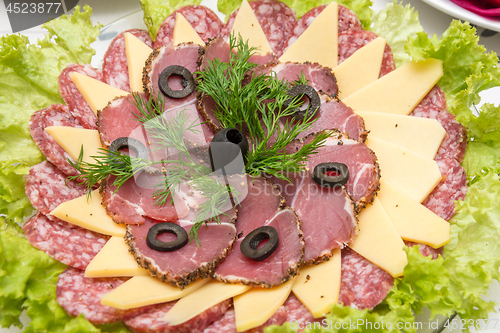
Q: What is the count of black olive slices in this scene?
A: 6